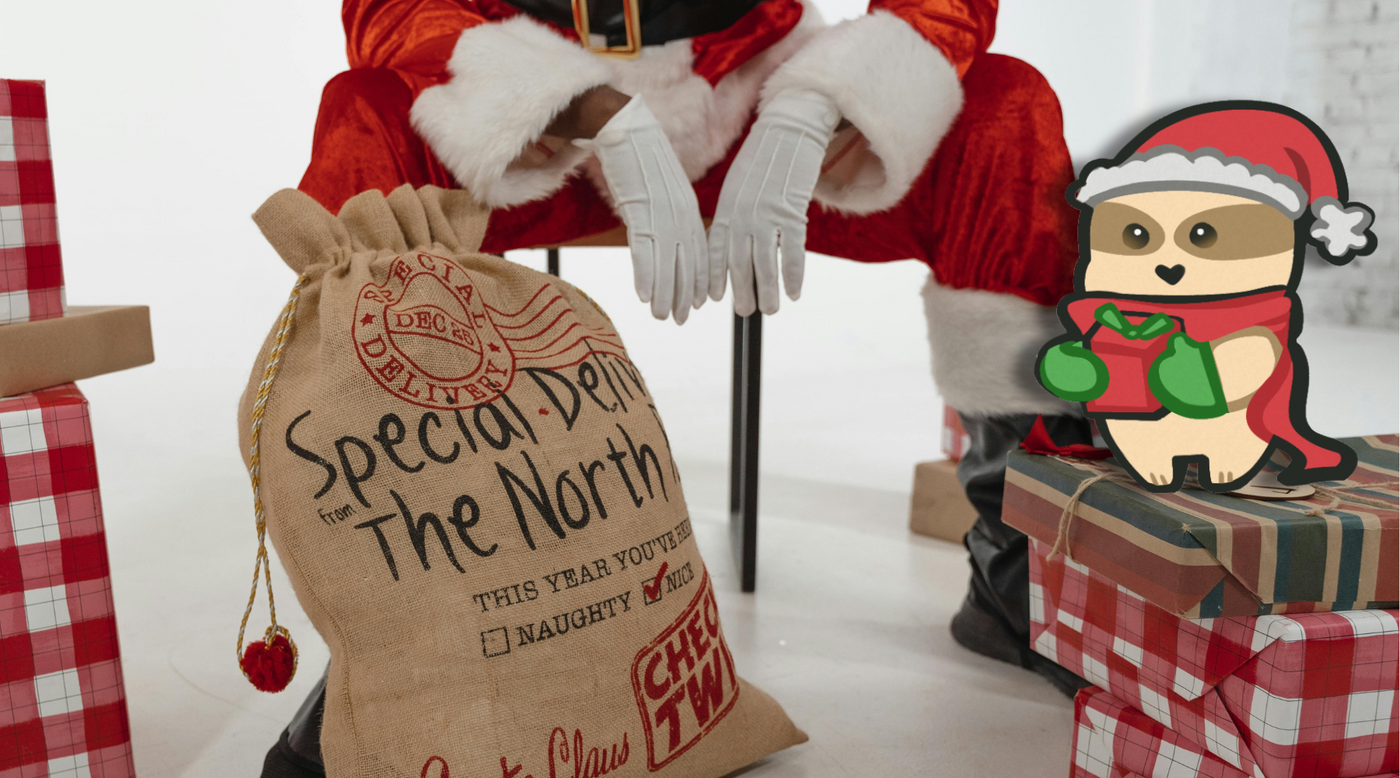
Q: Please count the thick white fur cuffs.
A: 3